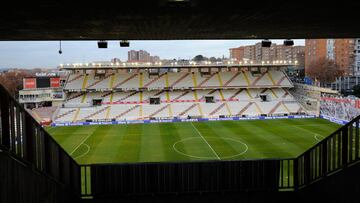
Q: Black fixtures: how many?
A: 4